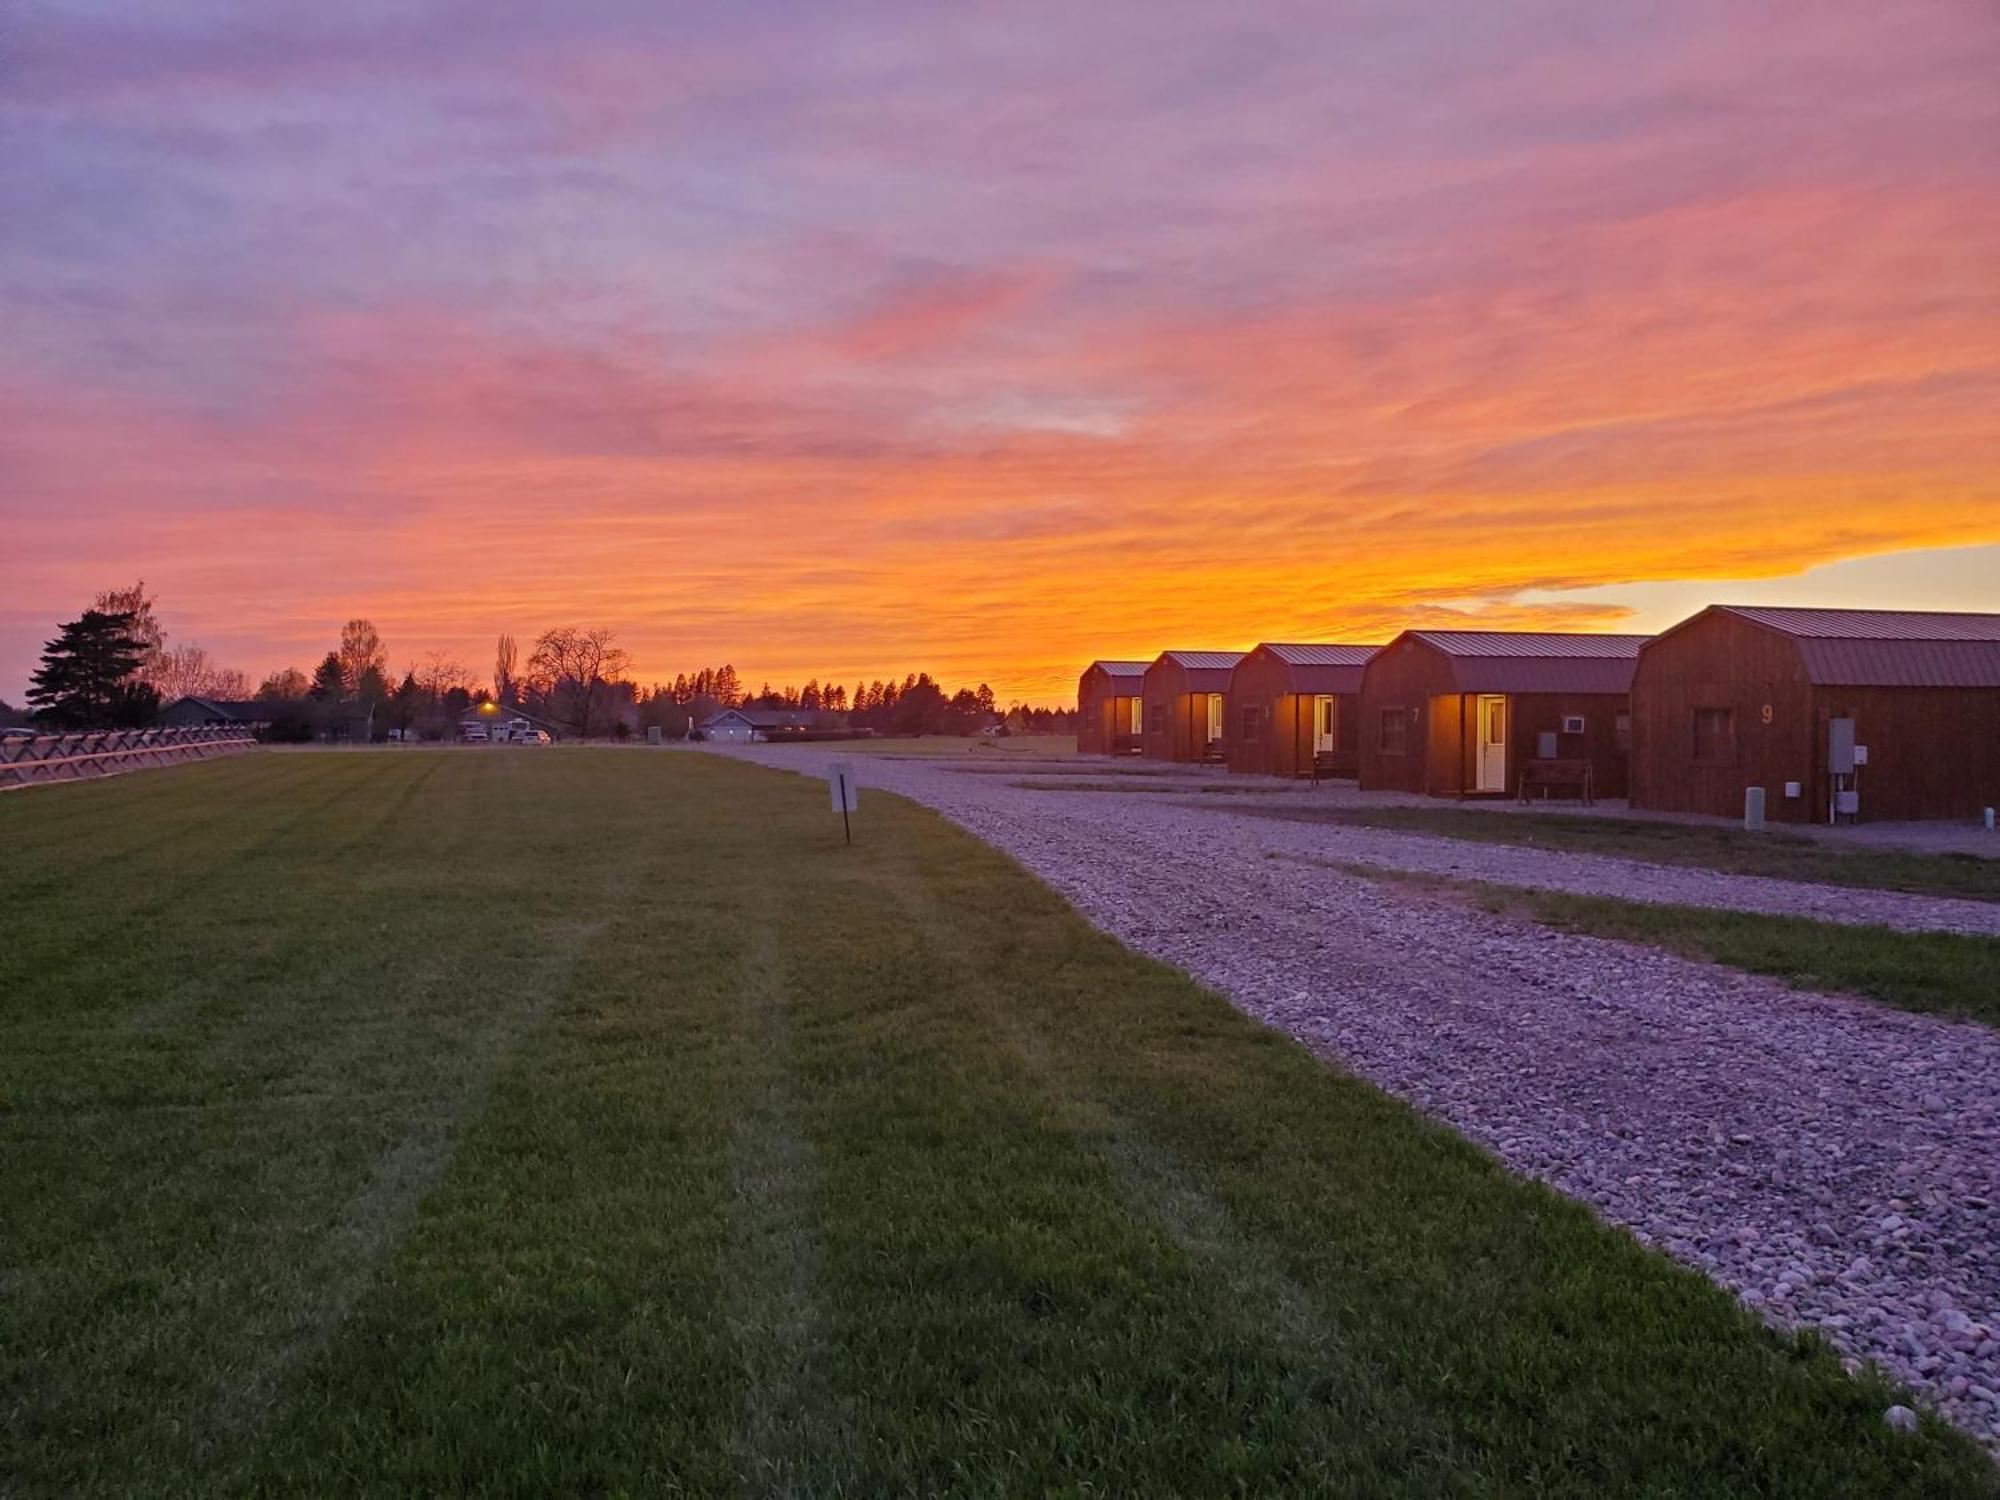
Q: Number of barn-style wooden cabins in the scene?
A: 5